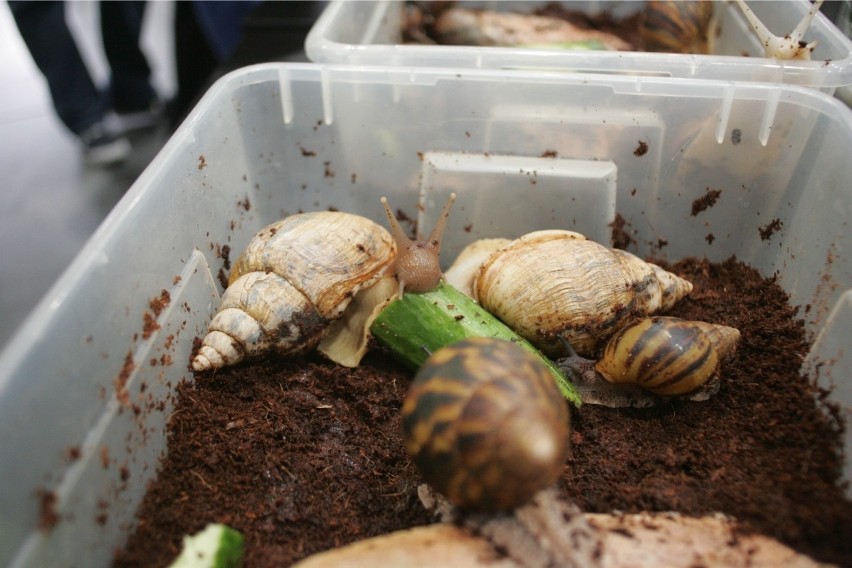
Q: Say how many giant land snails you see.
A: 6